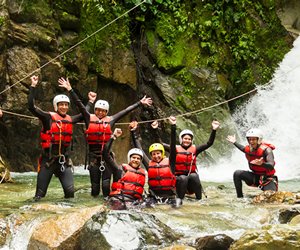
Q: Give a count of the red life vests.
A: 6